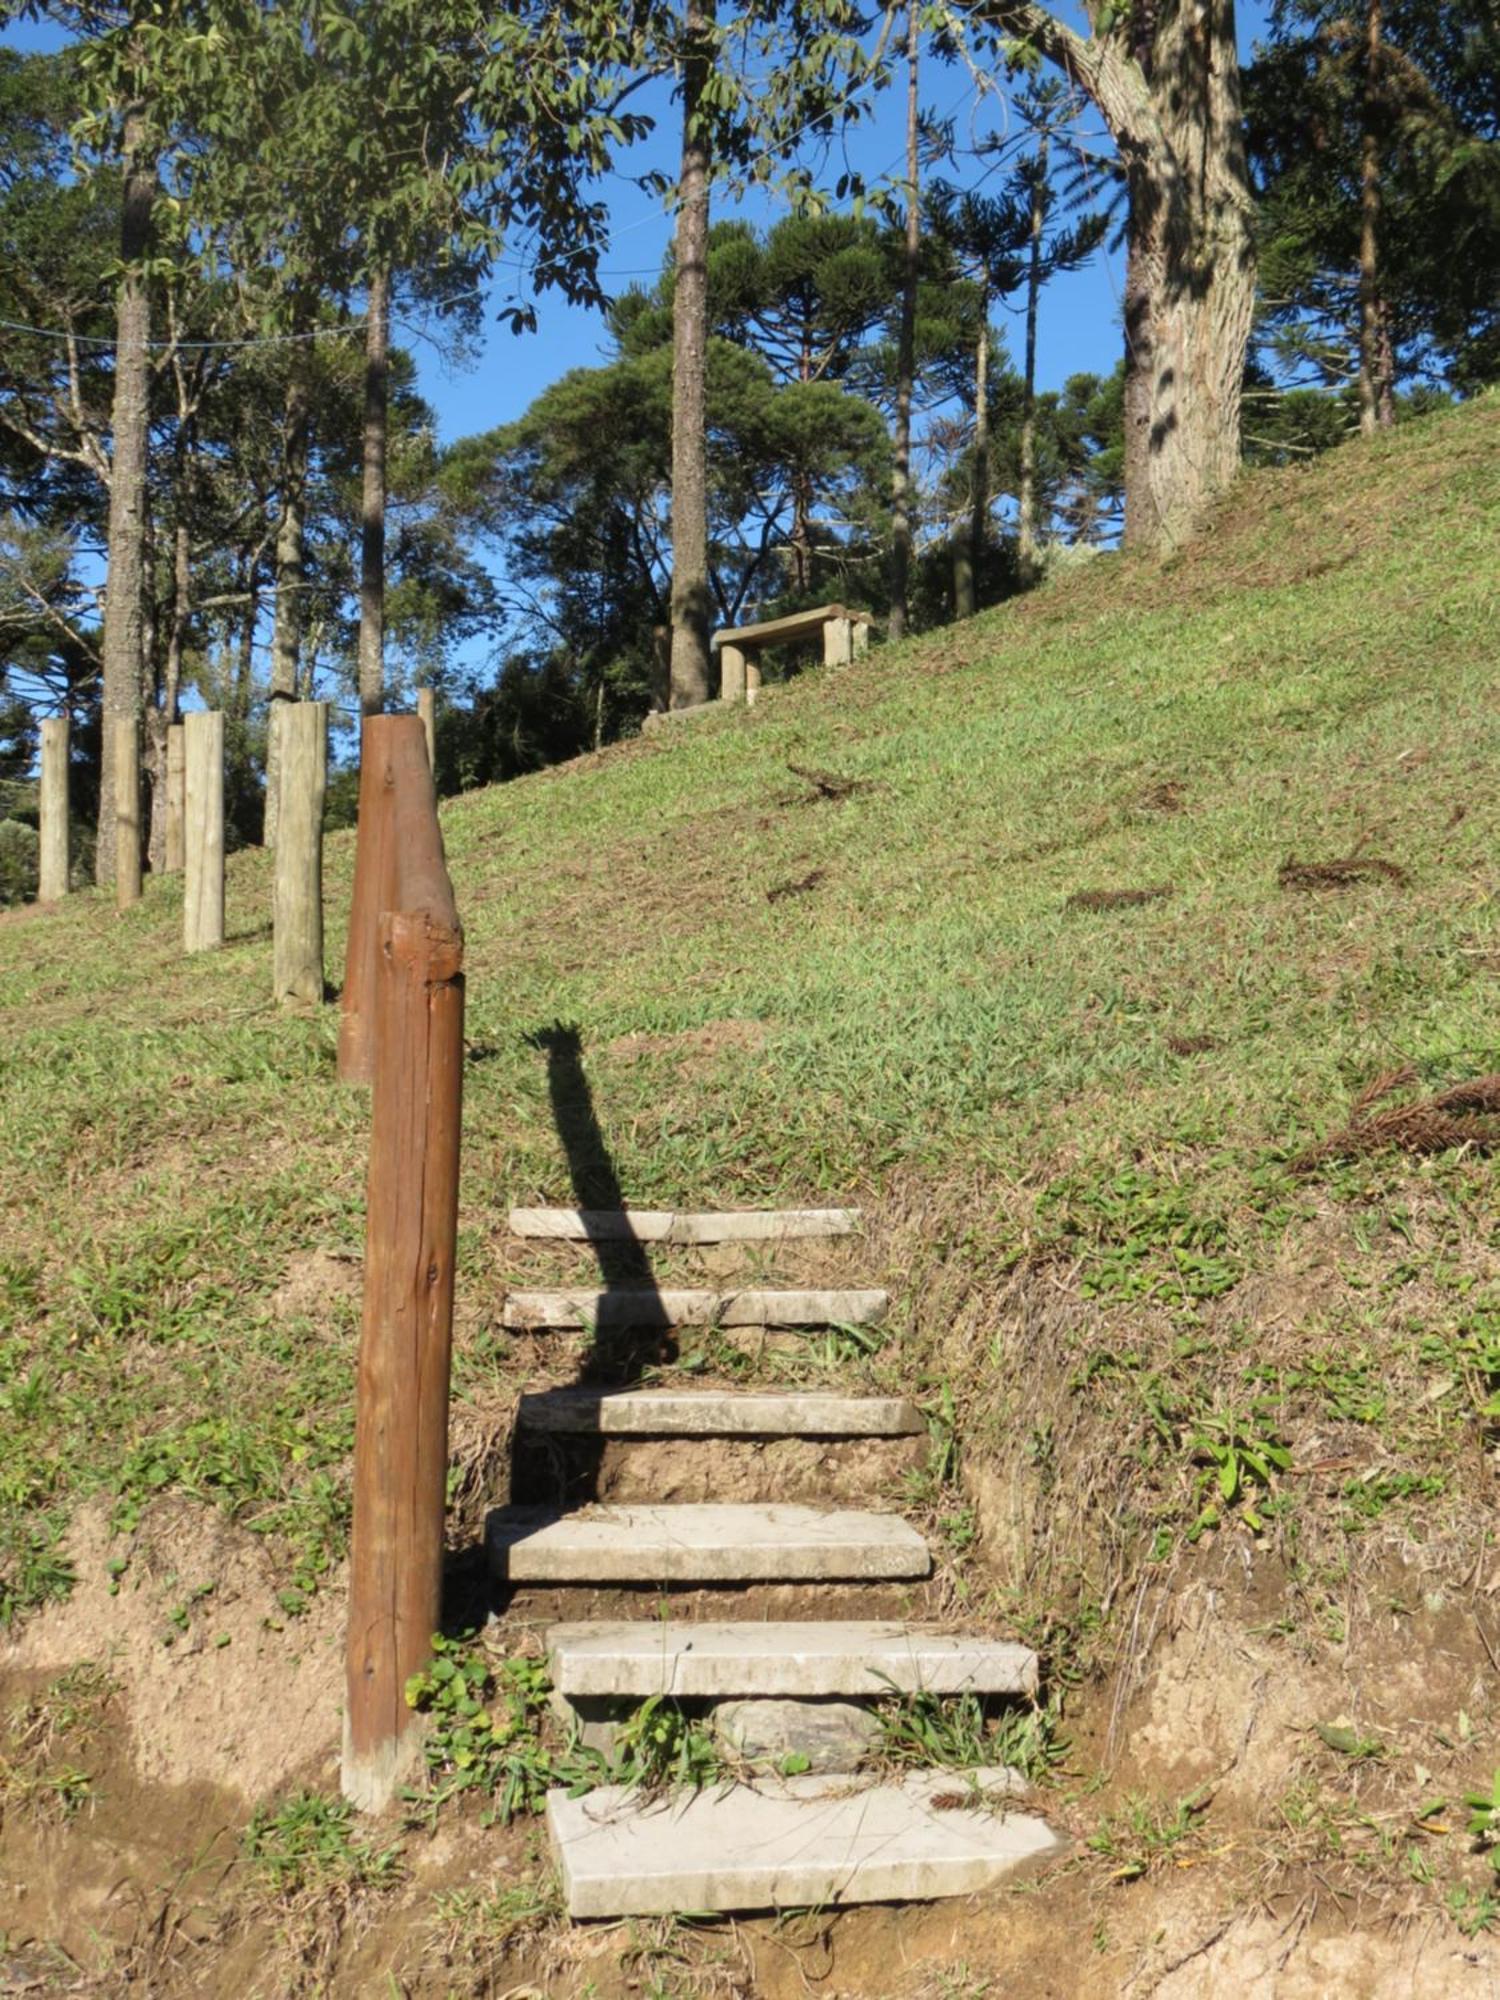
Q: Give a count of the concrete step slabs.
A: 6